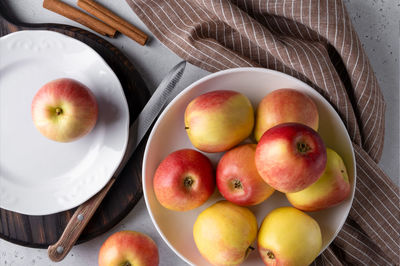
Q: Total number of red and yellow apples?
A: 10